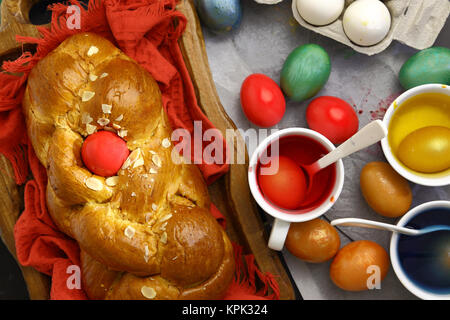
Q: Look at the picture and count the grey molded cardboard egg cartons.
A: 1